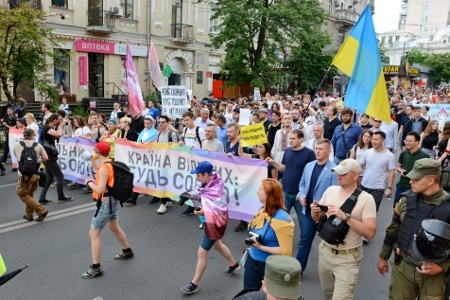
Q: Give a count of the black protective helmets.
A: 1